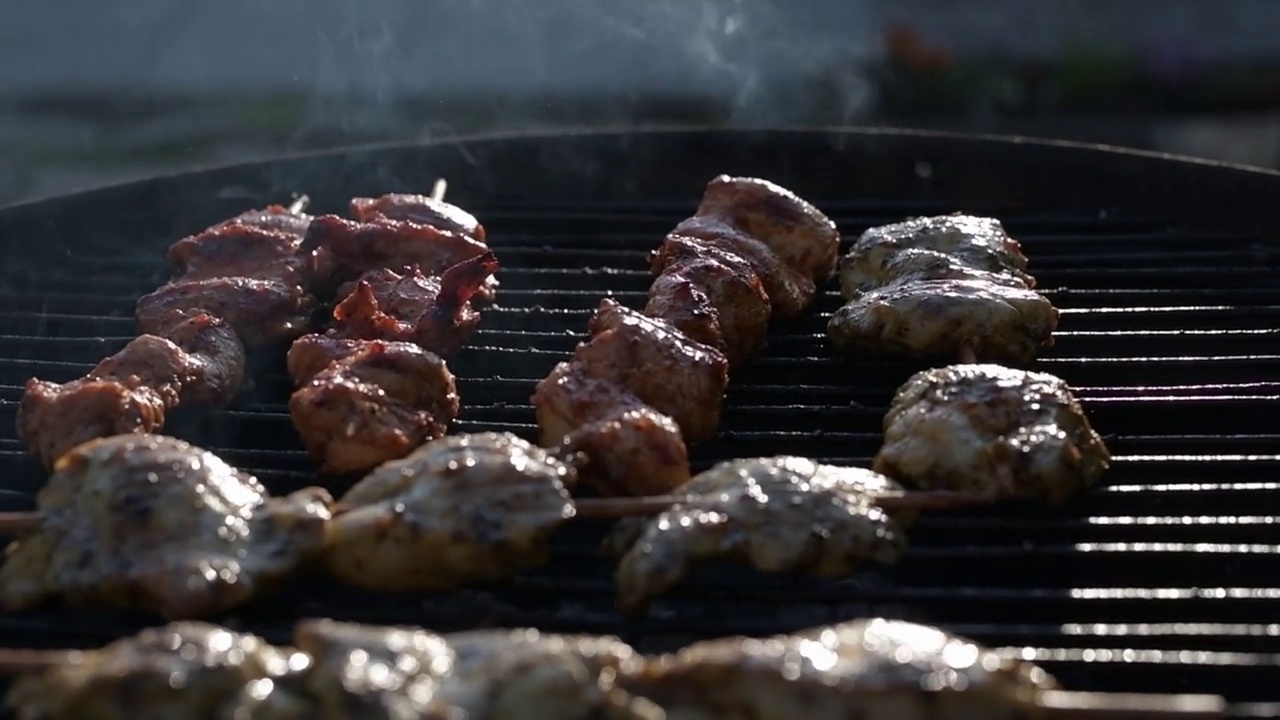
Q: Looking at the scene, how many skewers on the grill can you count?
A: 6